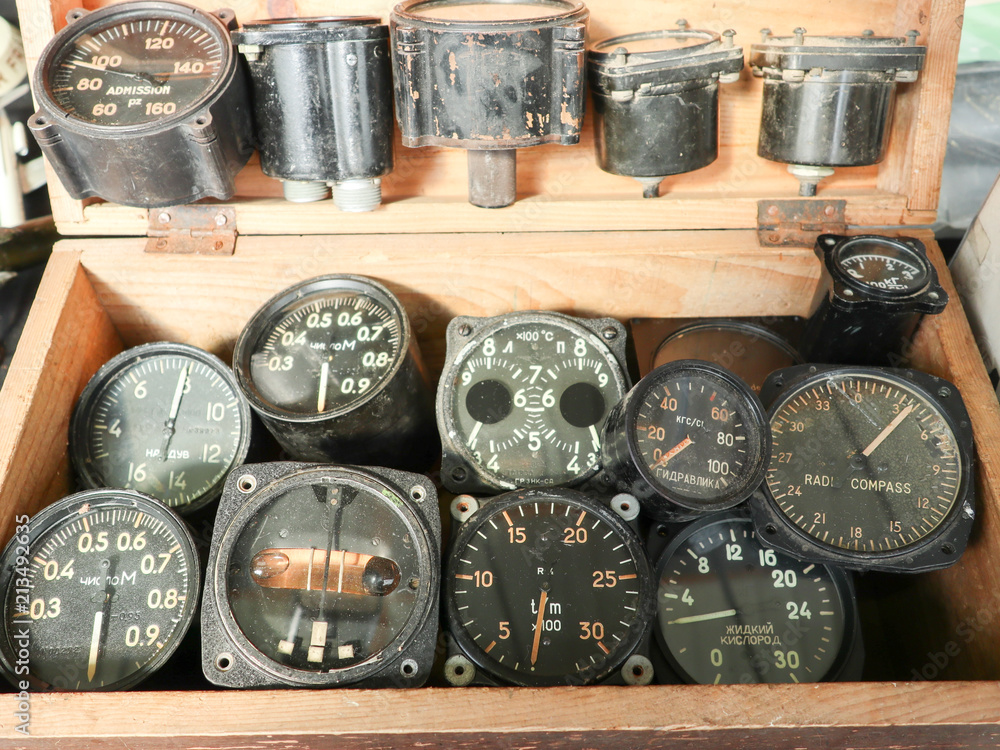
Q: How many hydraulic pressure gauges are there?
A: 1